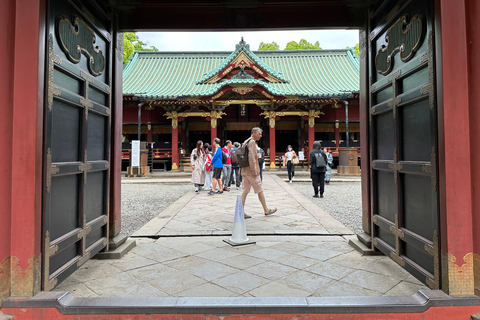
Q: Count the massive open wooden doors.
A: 2